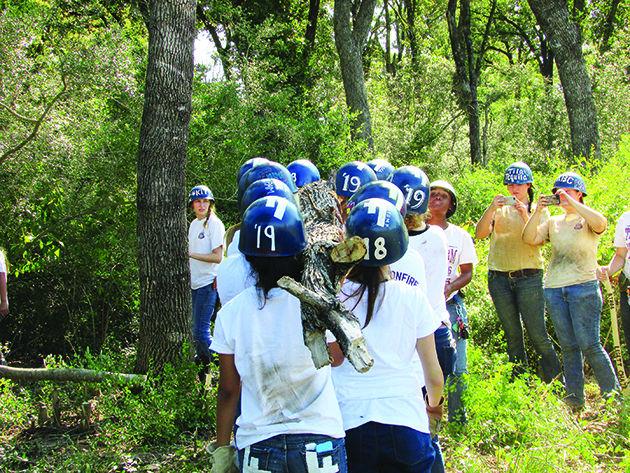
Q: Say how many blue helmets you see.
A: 13